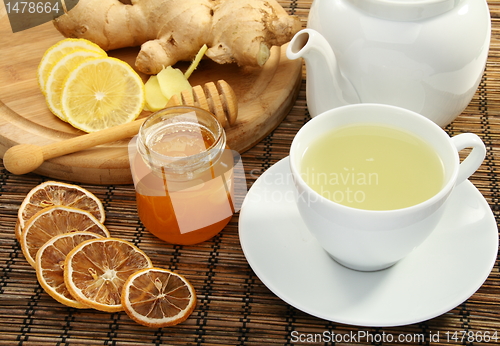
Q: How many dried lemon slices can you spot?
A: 5